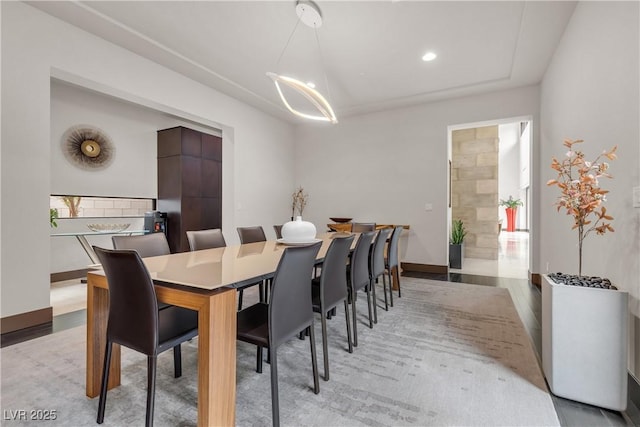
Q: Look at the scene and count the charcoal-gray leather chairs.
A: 11